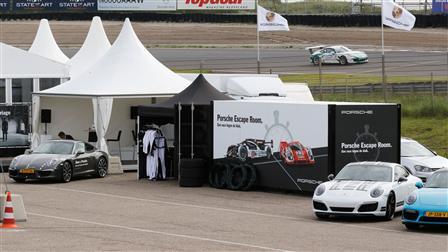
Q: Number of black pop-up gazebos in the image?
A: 1